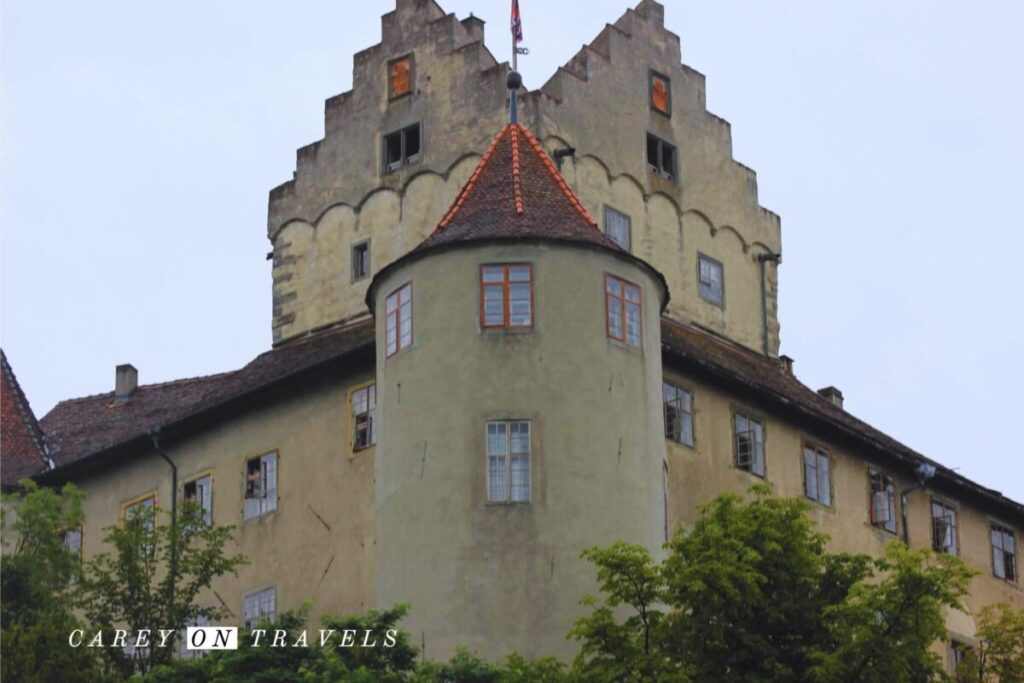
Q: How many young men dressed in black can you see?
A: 0